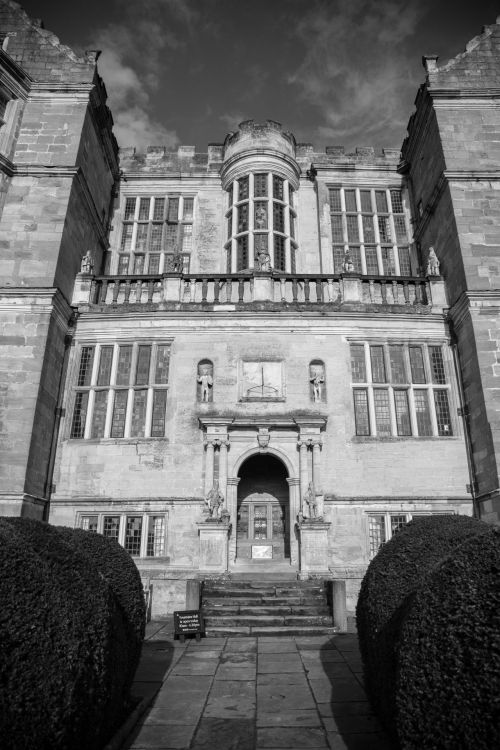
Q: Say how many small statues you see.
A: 9